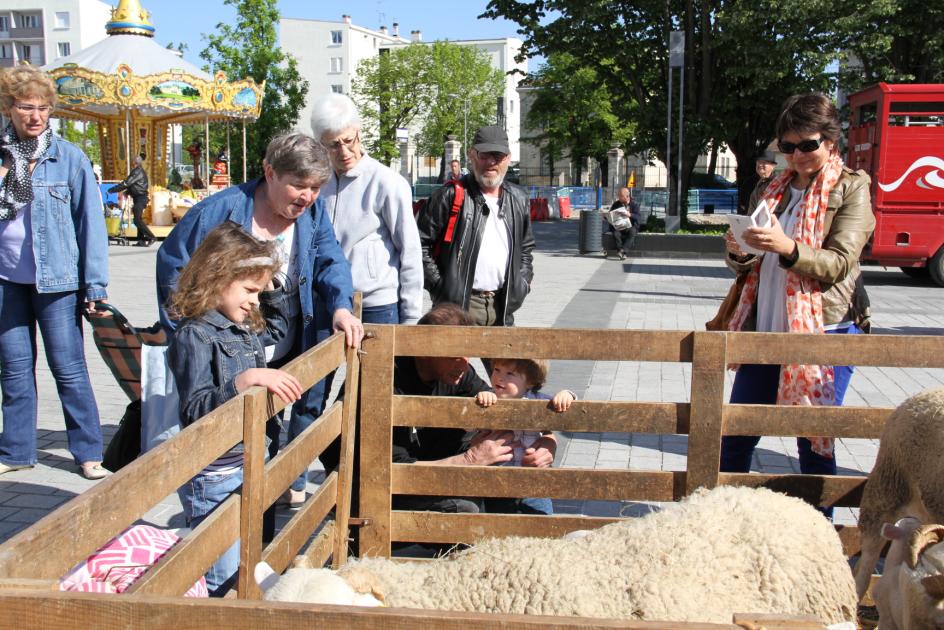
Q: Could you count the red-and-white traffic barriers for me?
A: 2